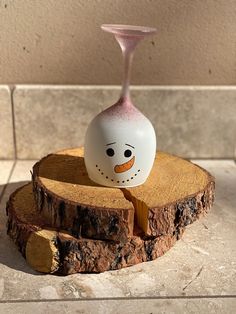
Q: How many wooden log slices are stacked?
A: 2